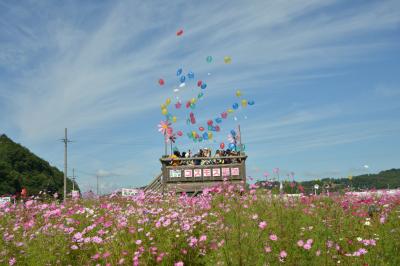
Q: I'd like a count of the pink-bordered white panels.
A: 6